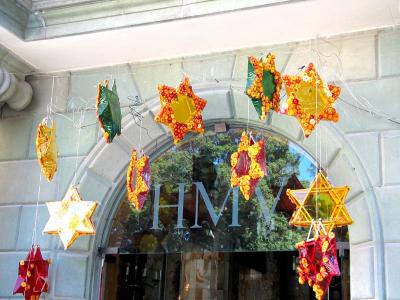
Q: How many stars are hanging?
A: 11